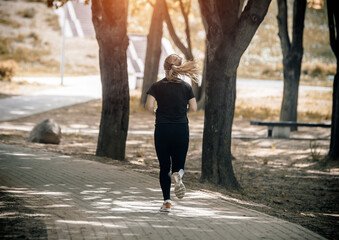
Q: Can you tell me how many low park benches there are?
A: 1